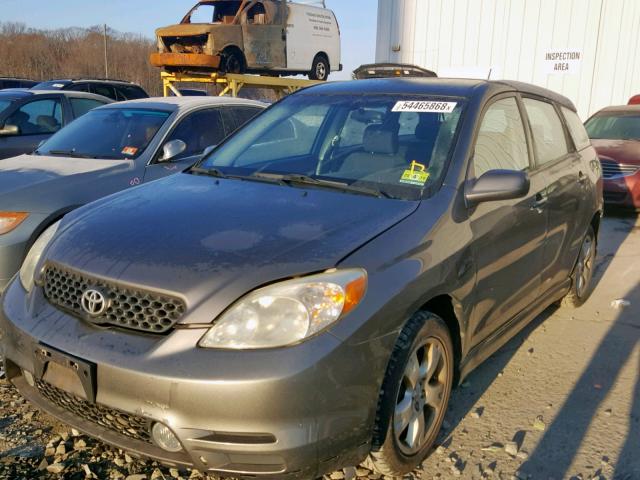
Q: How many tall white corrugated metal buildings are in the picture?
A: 1